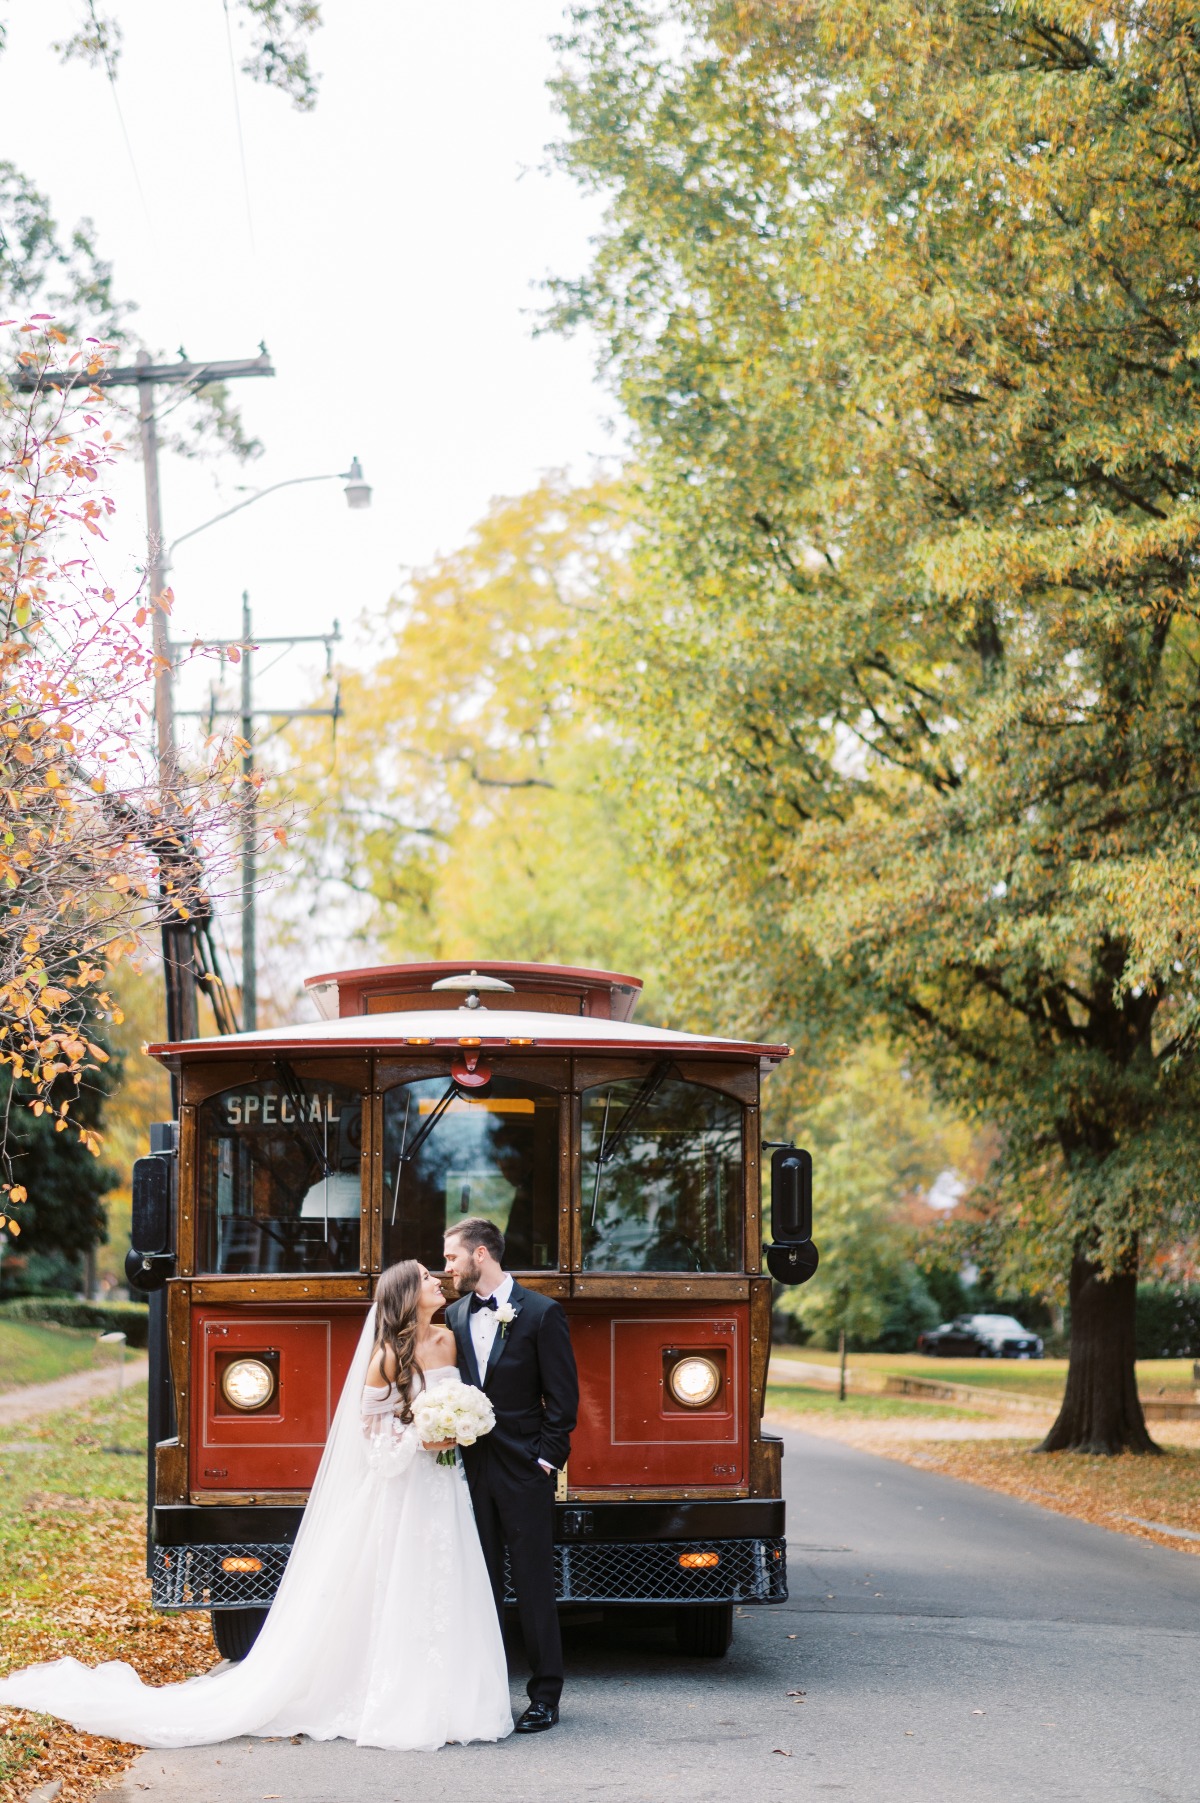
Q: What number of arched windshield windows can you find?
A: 3